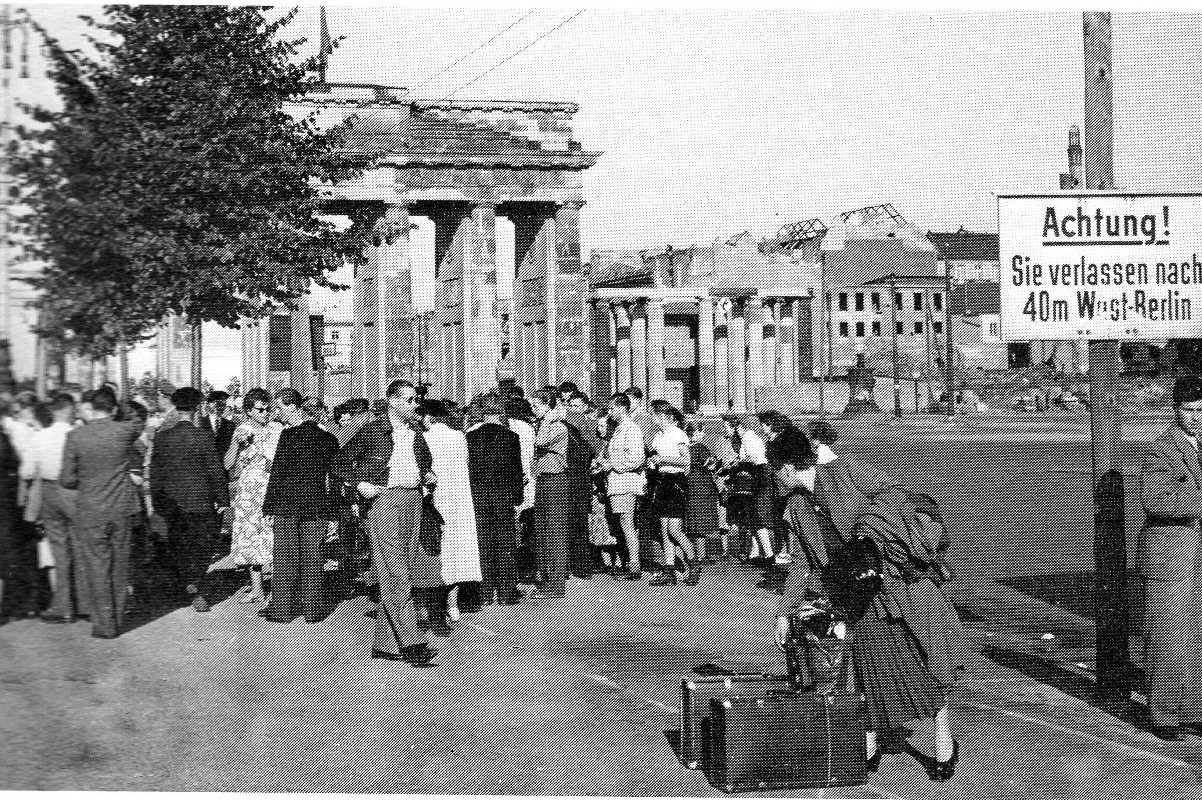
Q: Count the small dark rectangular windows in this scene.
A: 12